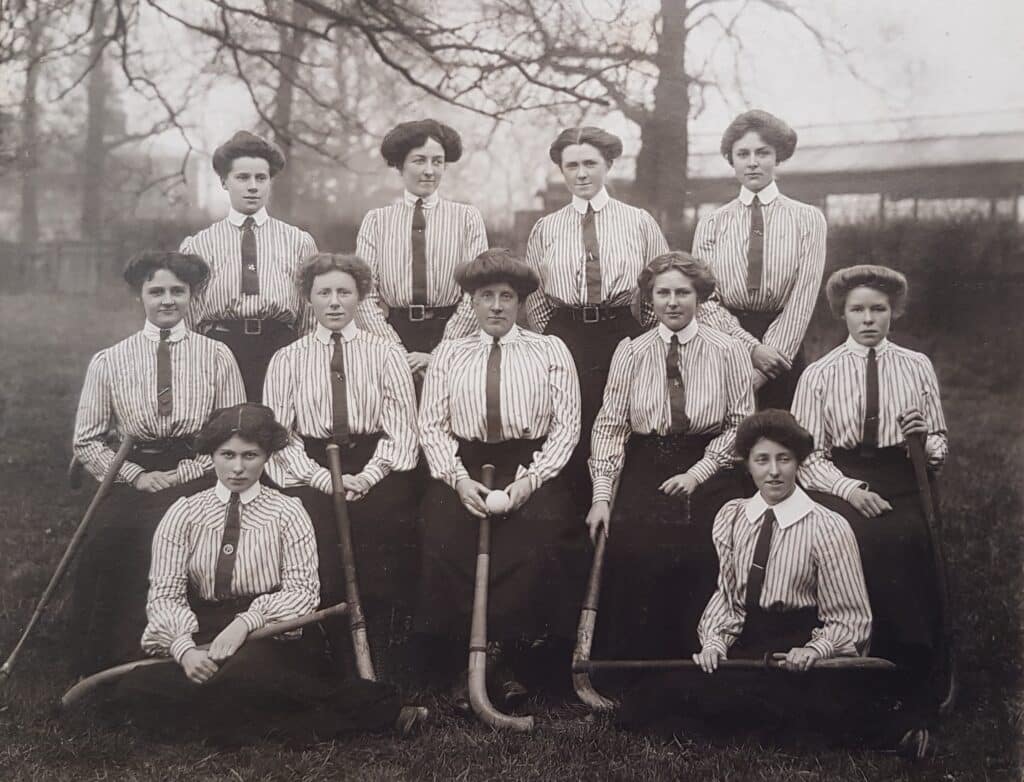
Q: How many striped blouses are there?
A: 11